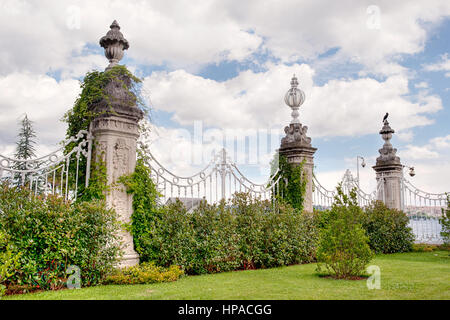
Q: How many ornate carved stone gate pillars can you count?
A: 3